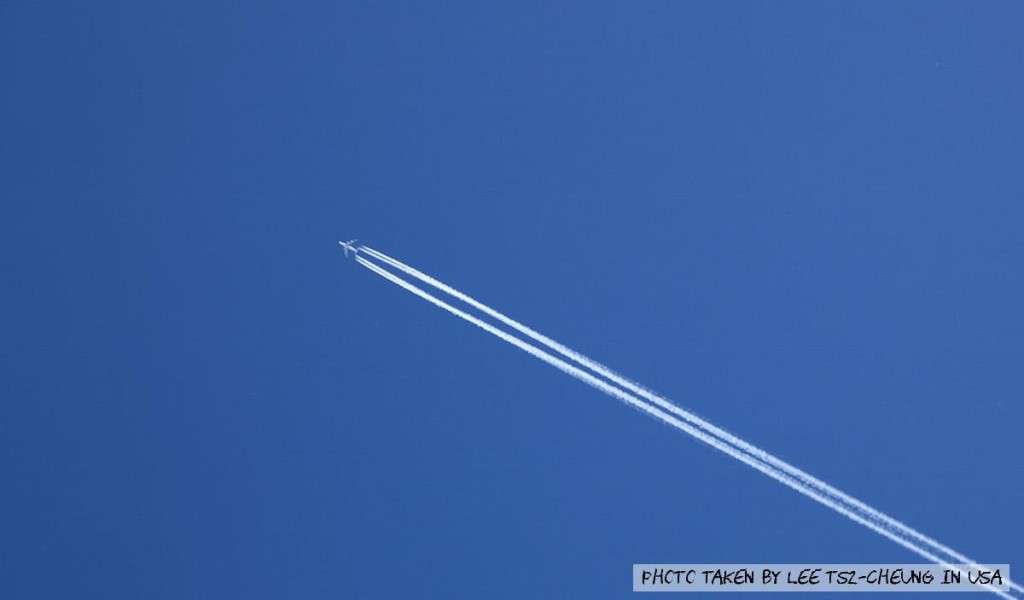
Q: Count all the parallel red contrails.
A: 0